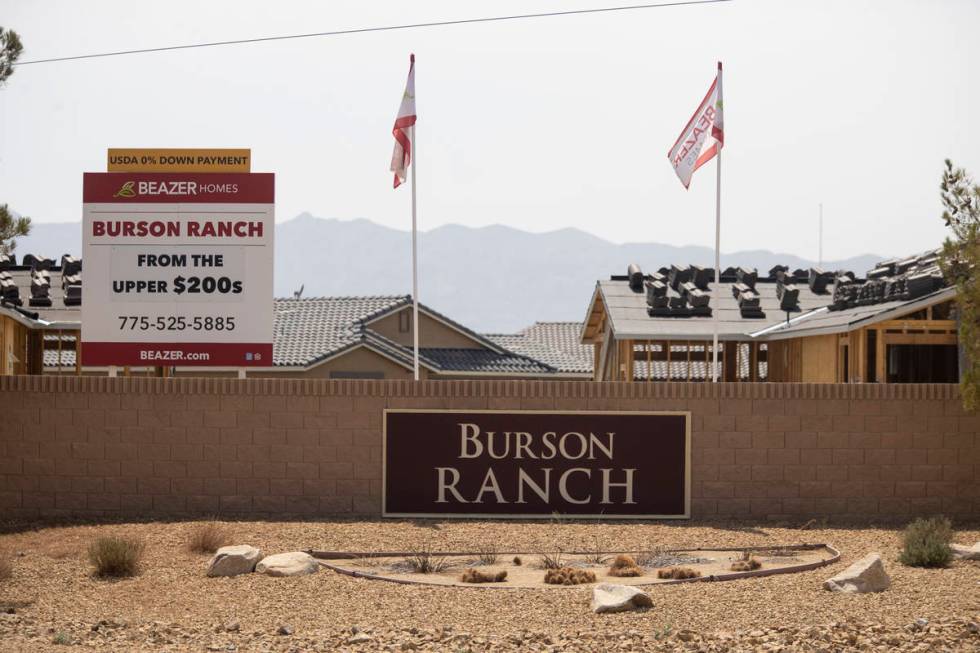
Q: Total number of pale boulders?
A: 5